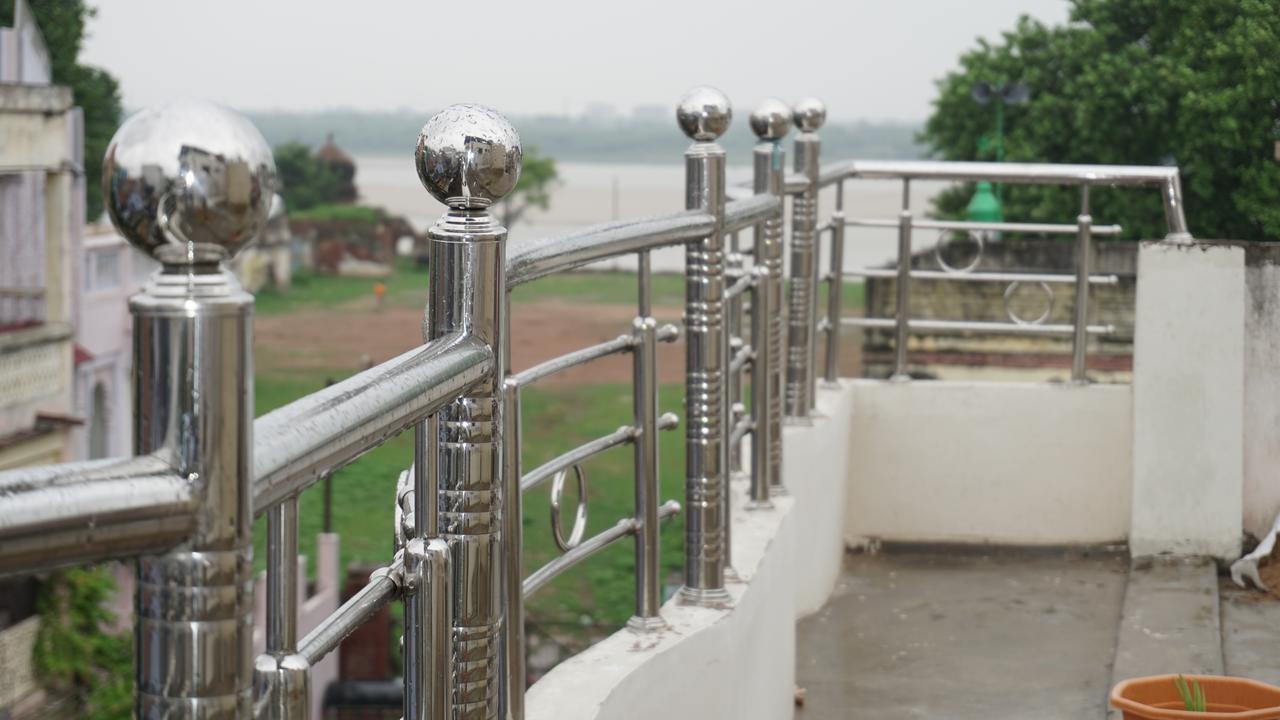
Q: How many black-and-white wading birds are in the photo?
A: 0